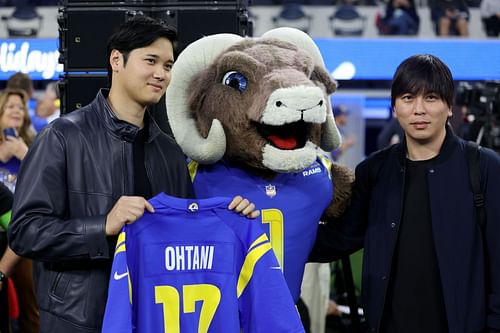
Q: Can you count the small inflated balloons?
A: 0